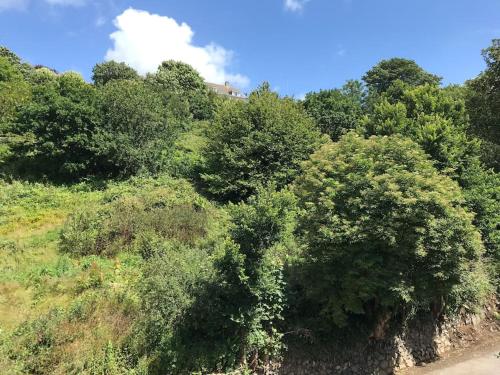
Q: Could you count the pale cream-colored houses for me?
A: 1